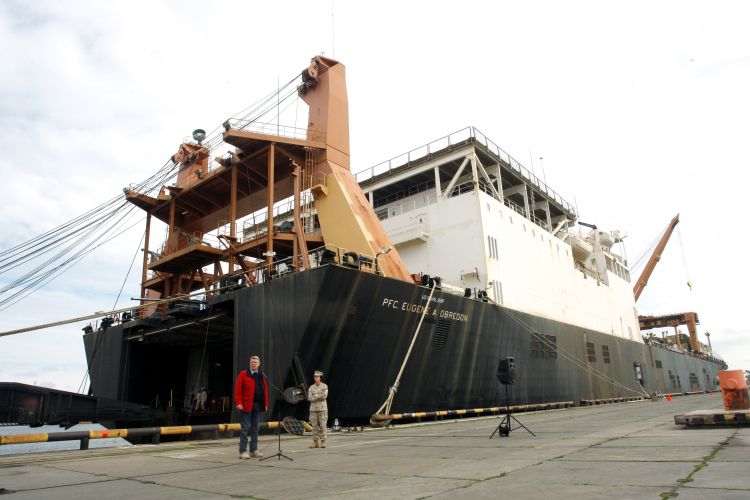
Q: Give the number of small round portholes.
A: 9